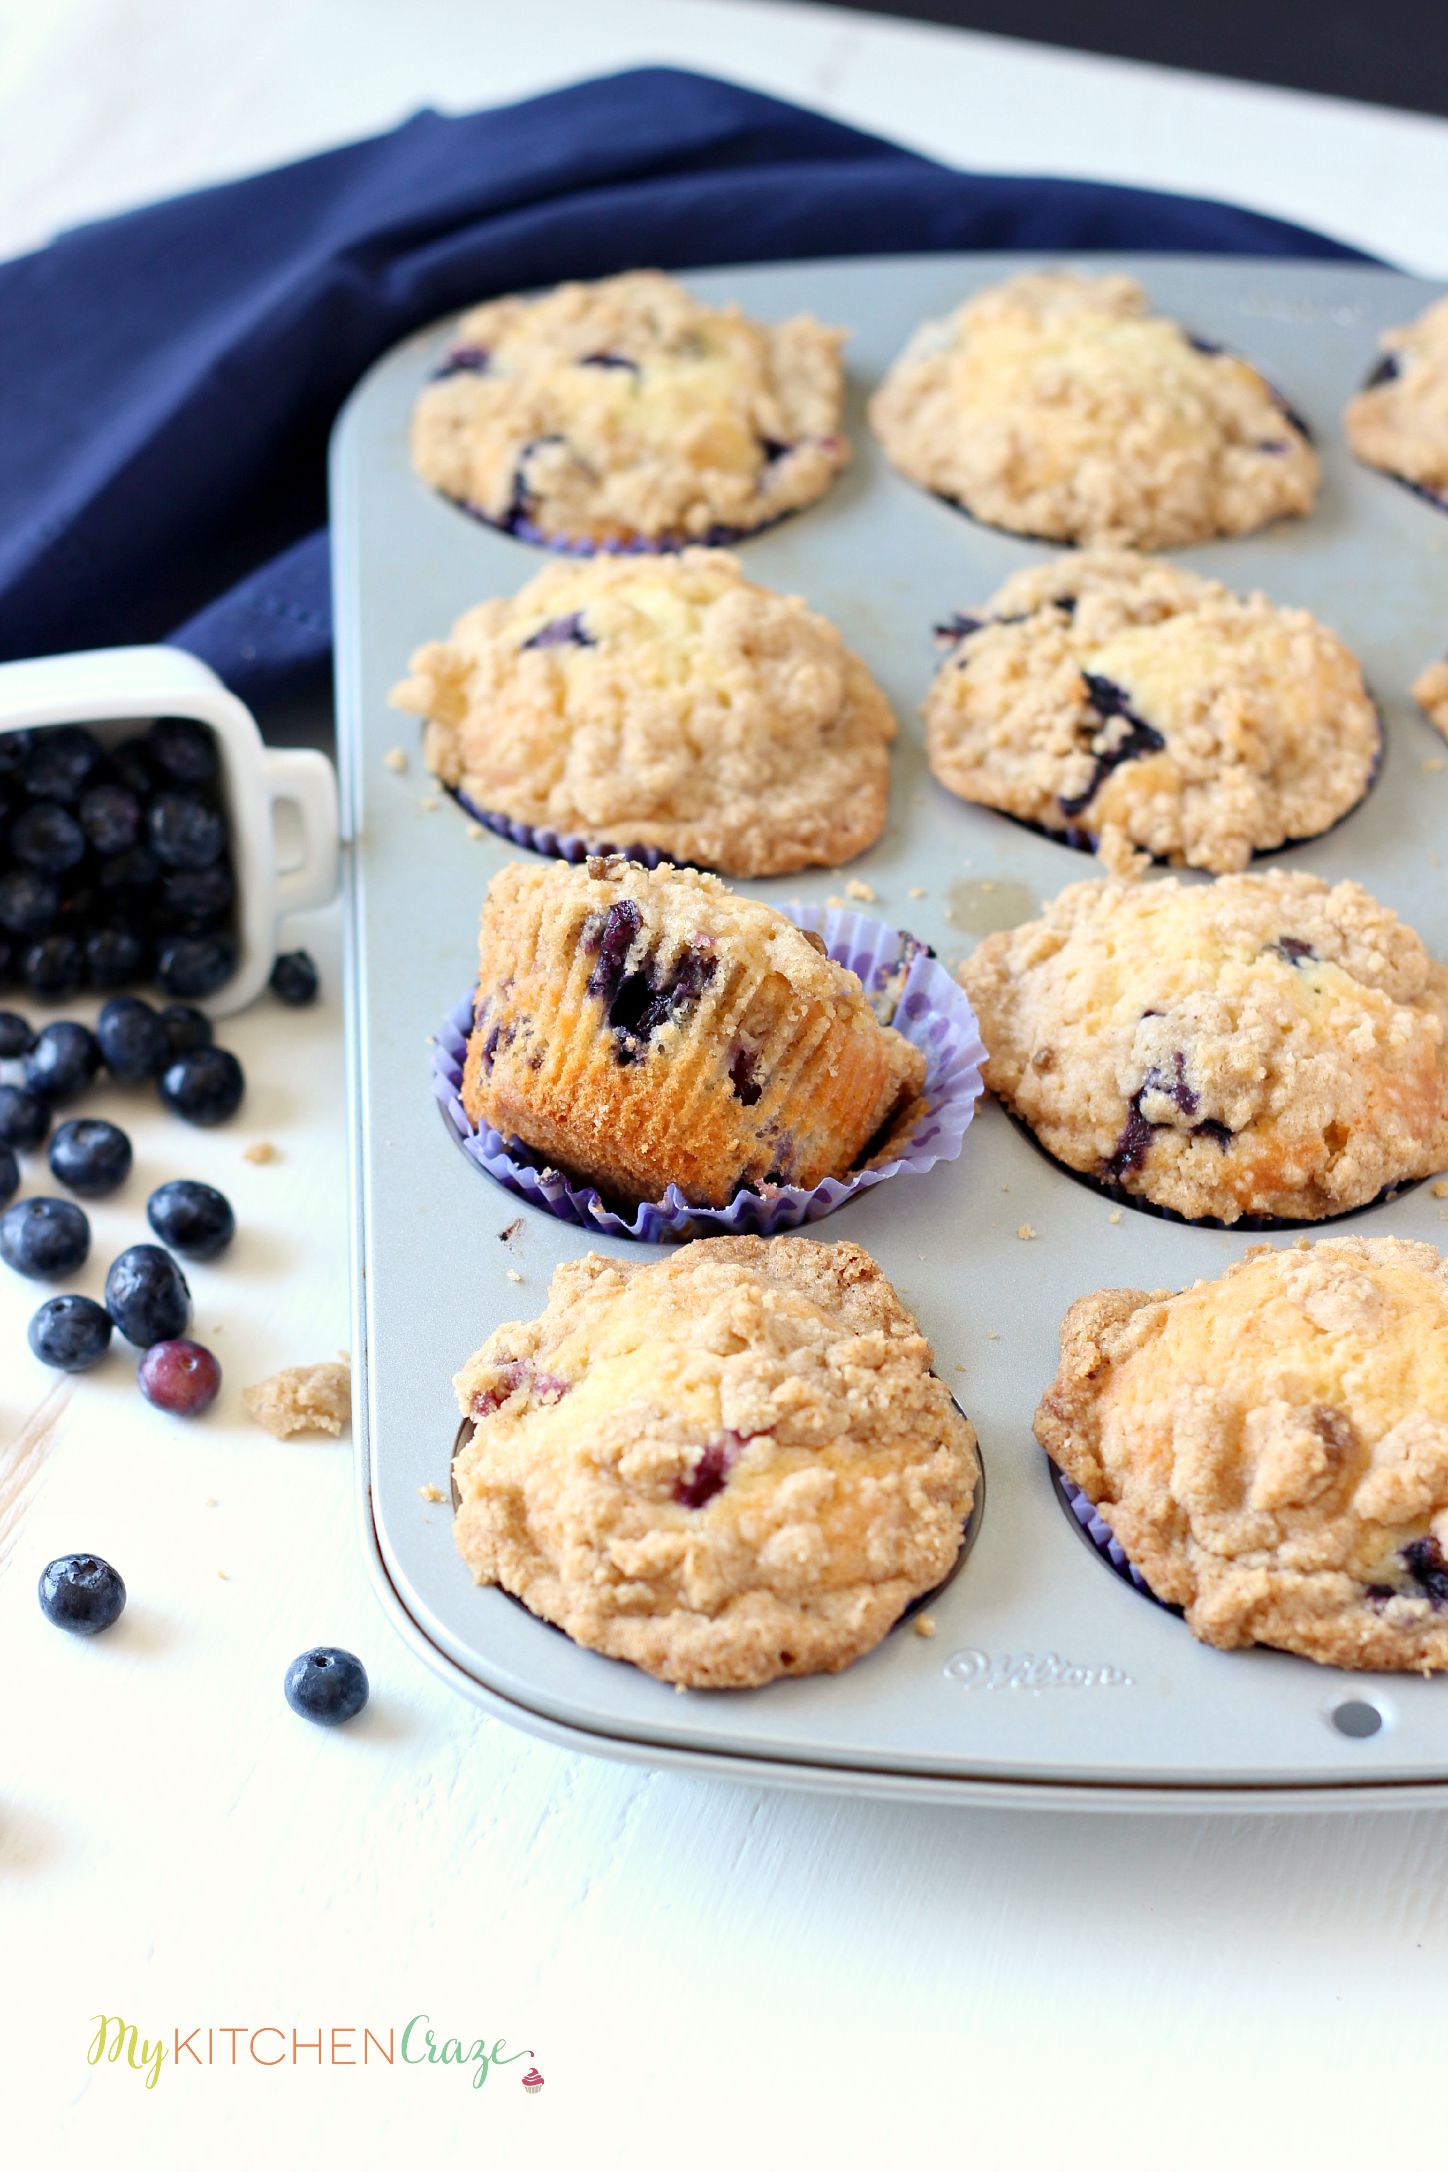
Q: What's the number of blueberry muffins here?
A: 10